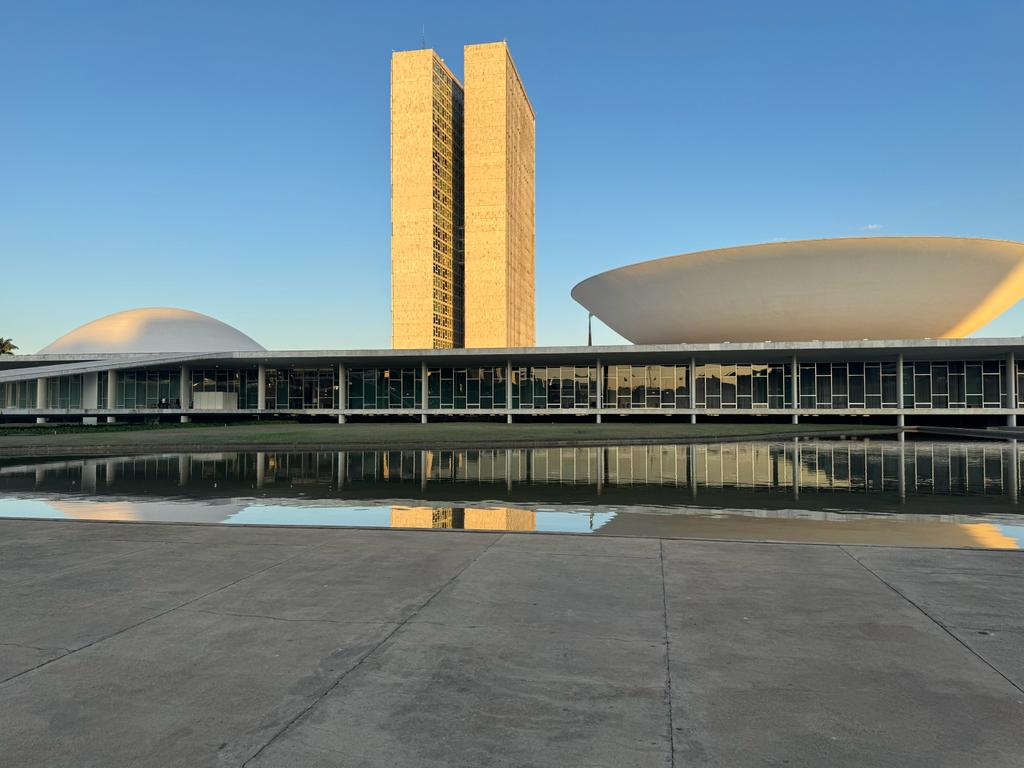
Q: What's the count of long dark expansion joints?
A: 4